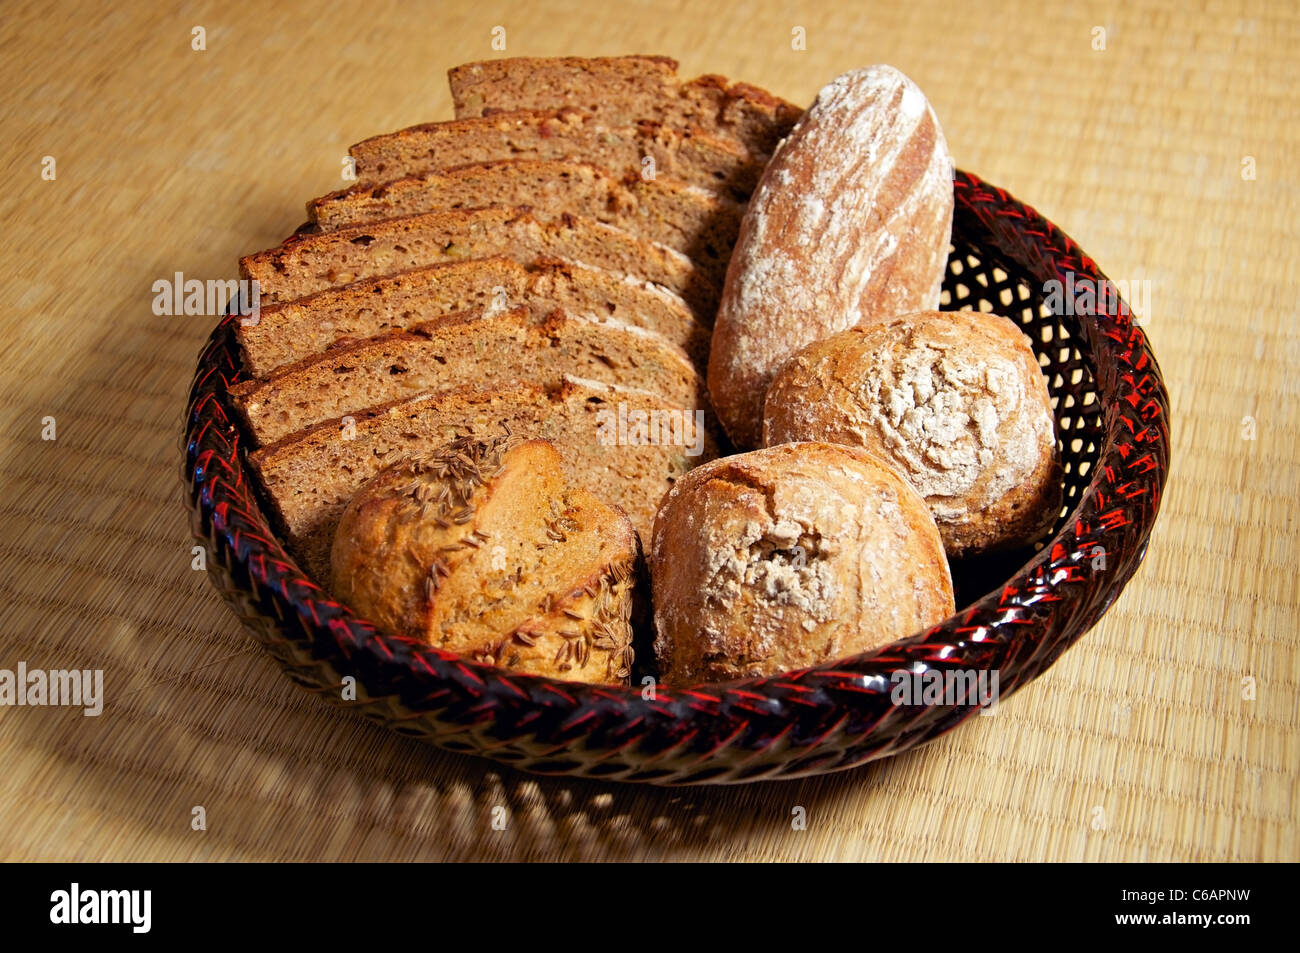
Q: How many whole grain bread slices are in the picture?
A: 7